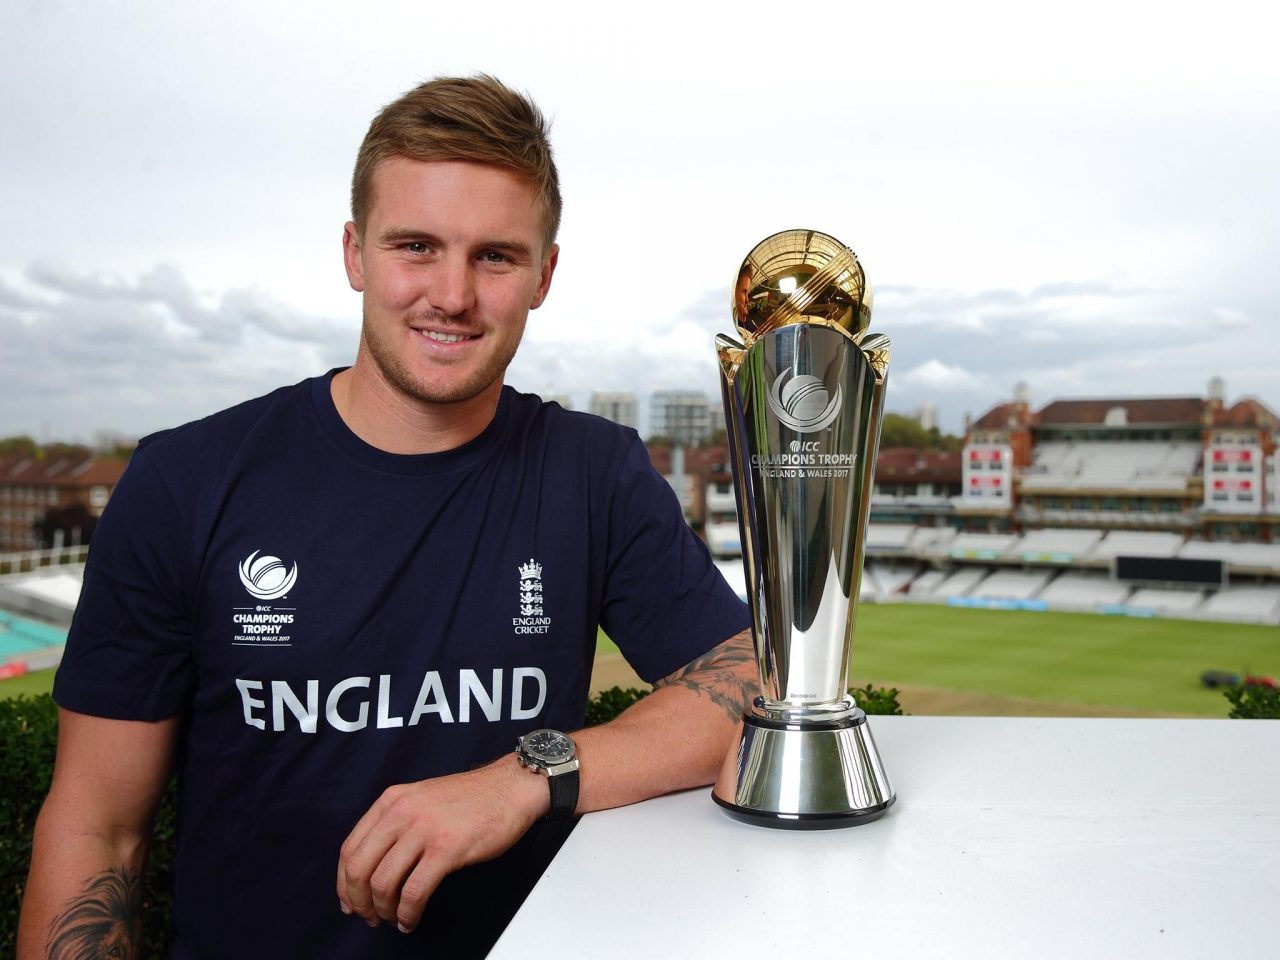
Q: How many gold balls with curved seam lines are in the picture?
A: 1